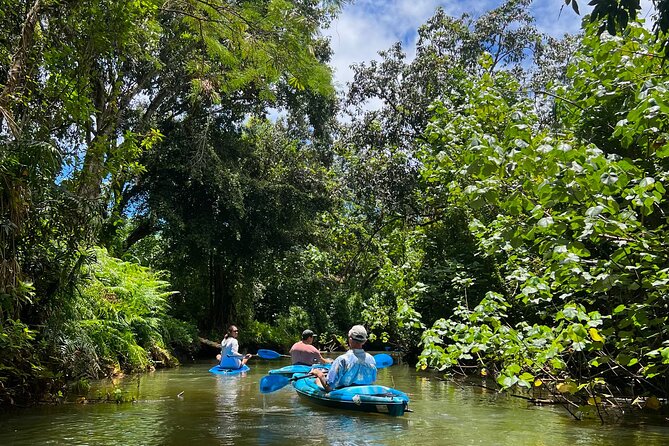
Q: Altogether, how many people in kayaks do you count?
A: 3